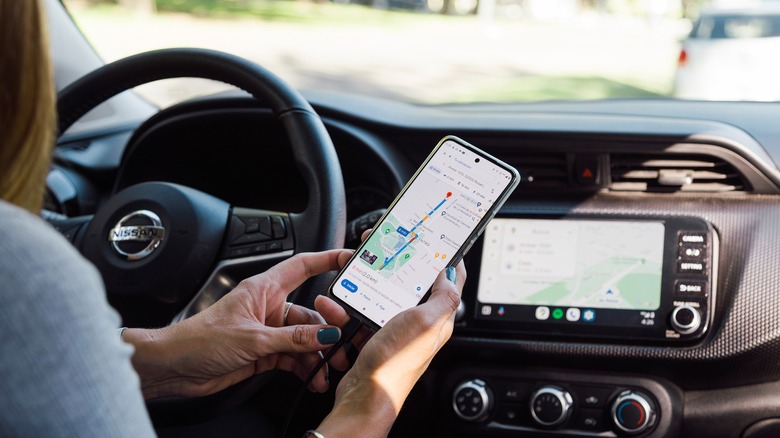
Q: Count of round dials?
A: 4